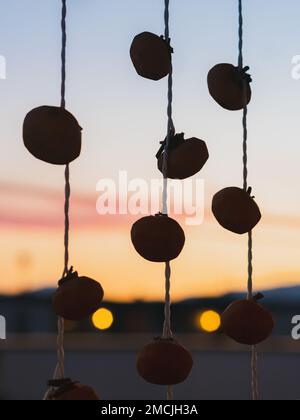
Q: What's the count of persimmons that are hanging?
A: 10